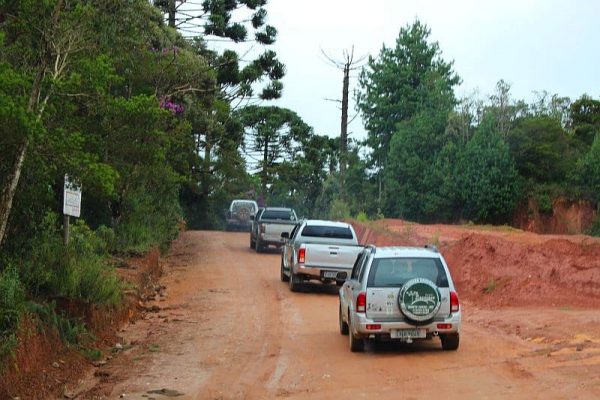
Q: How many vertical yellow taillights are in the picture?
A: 0